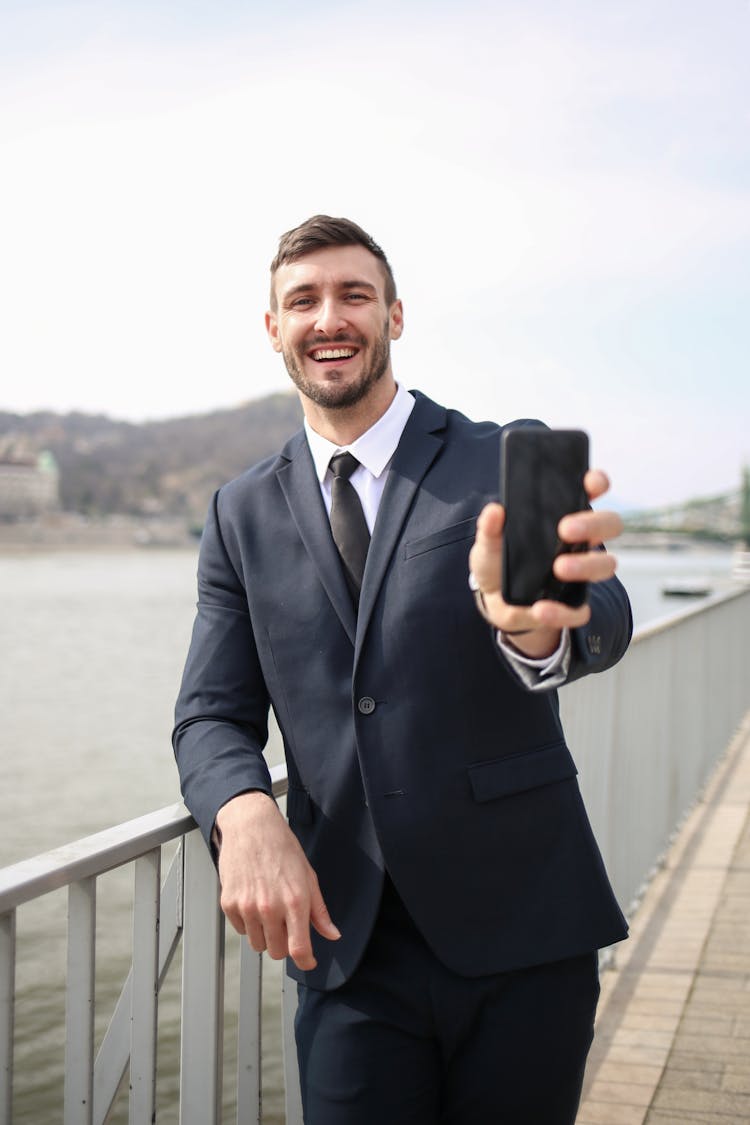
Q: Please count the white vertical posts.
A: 6